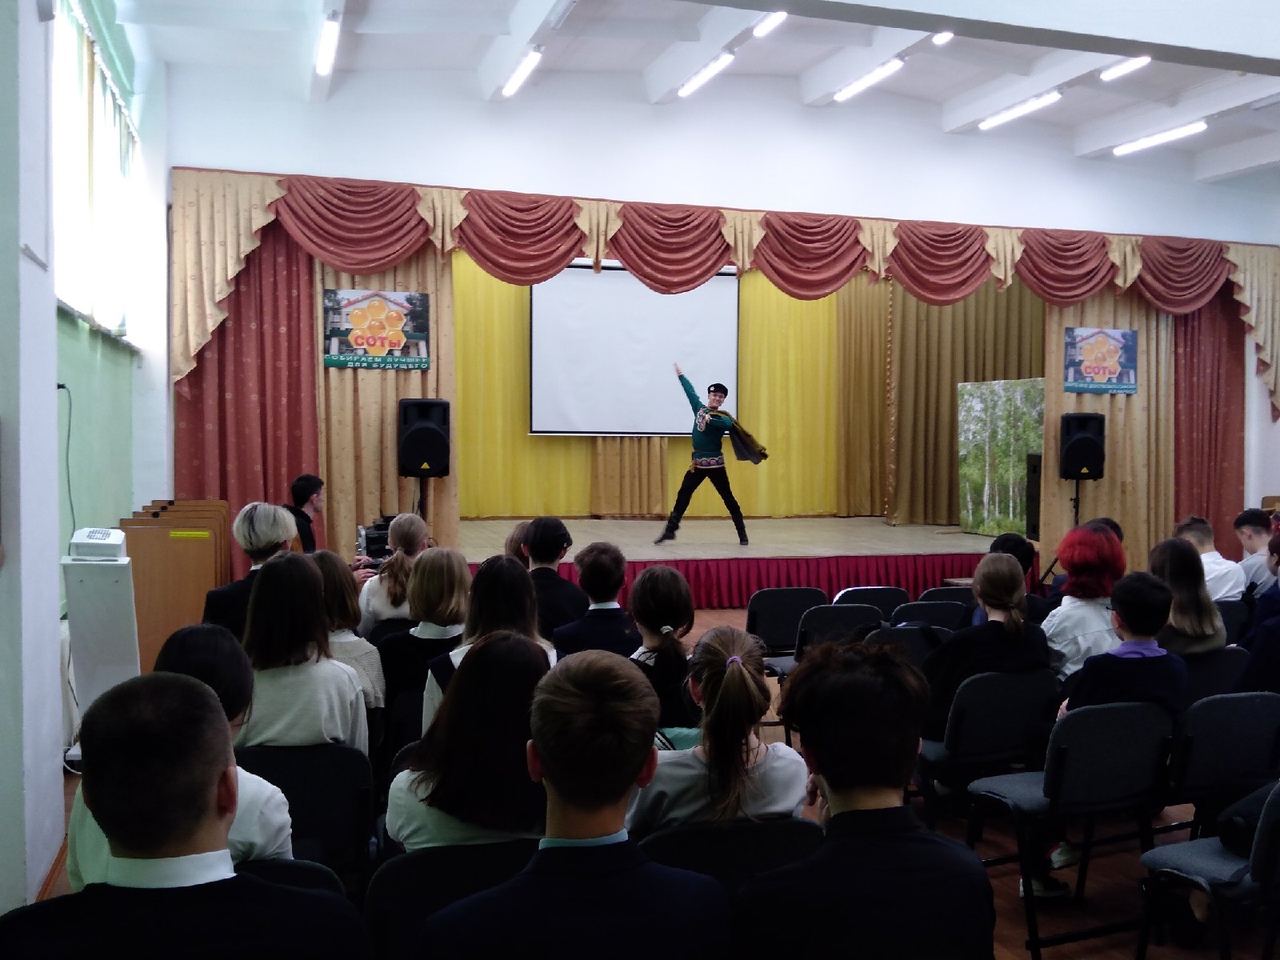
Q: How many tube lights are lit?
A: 9